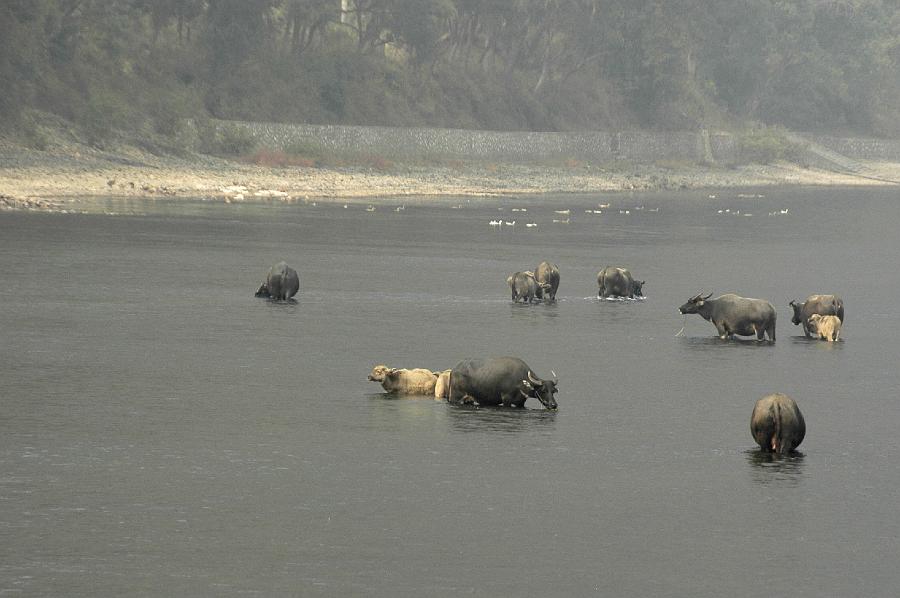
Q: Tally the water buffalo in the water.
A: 11